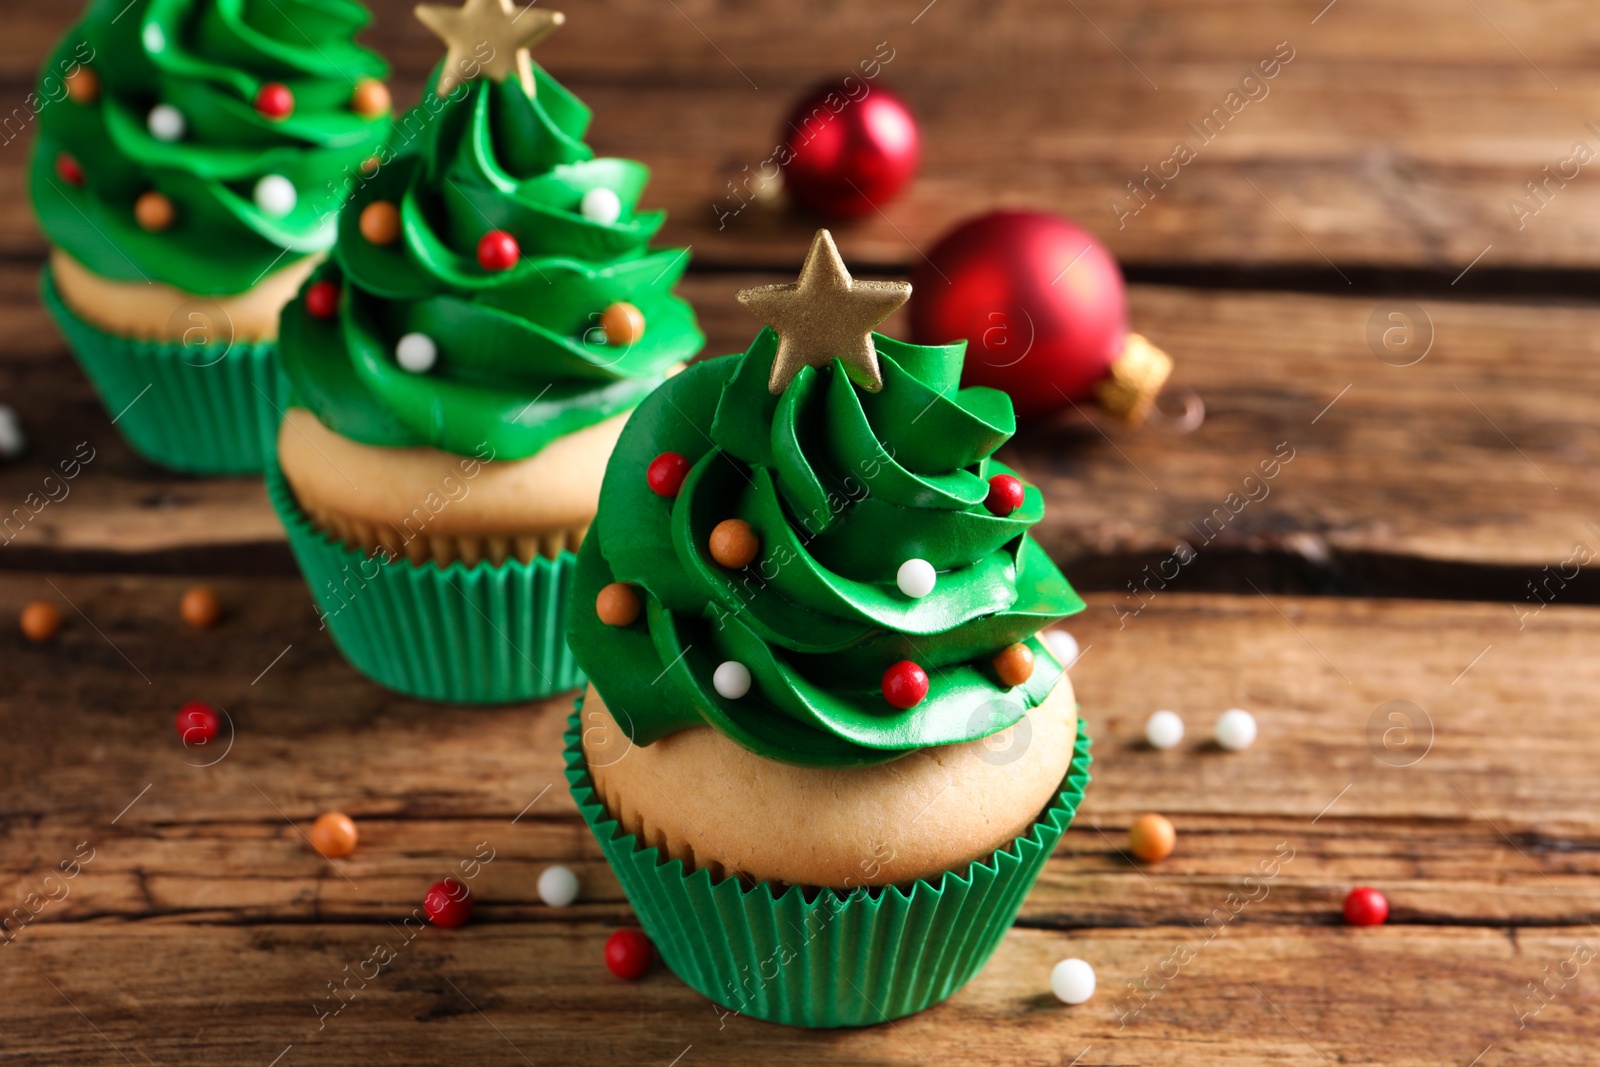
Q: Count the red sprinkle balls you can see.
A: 11